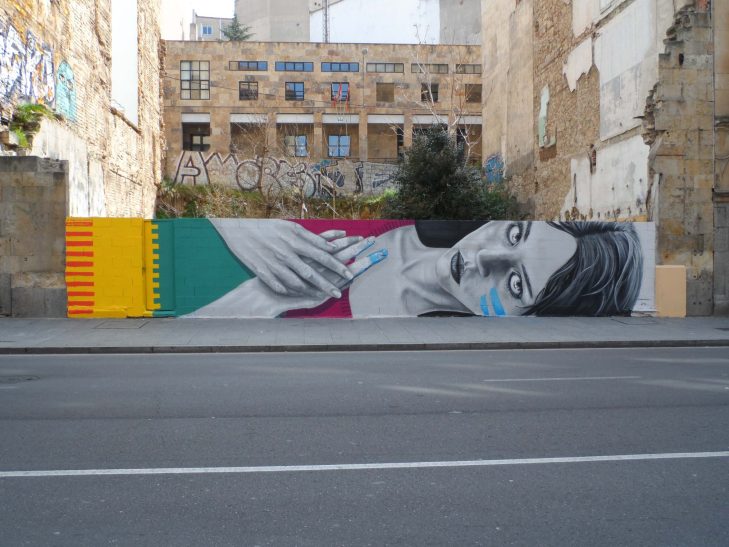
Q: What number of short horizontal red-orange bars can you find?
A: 10